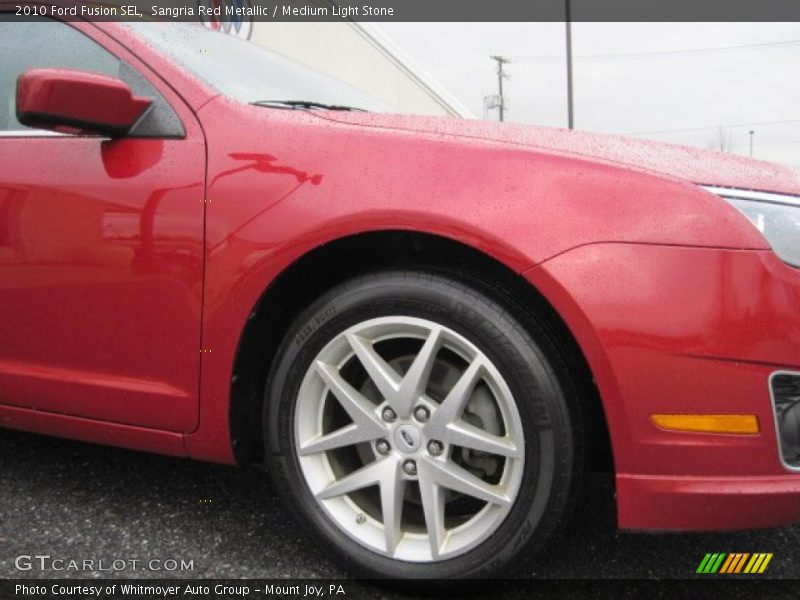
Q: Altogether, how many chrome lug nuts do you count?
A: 5